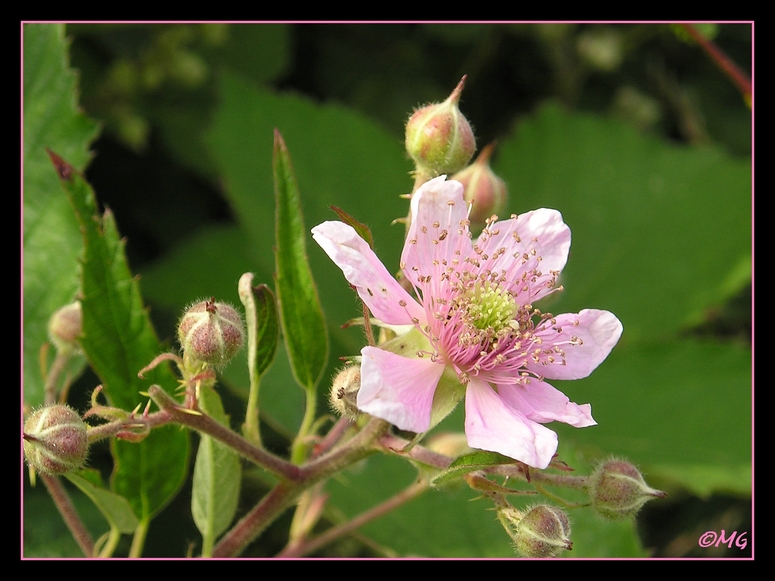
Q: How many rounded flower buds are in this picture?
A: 8